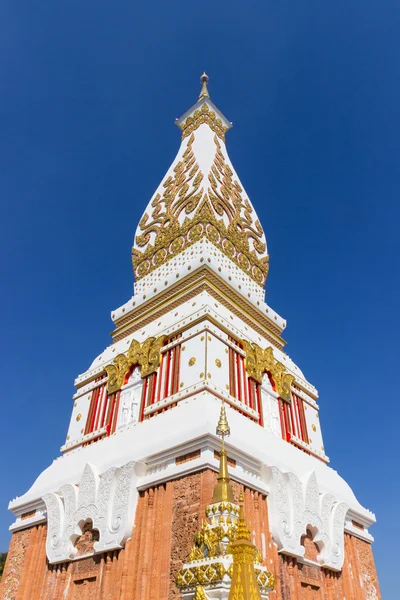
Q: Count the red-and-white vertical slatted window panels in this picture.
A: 4